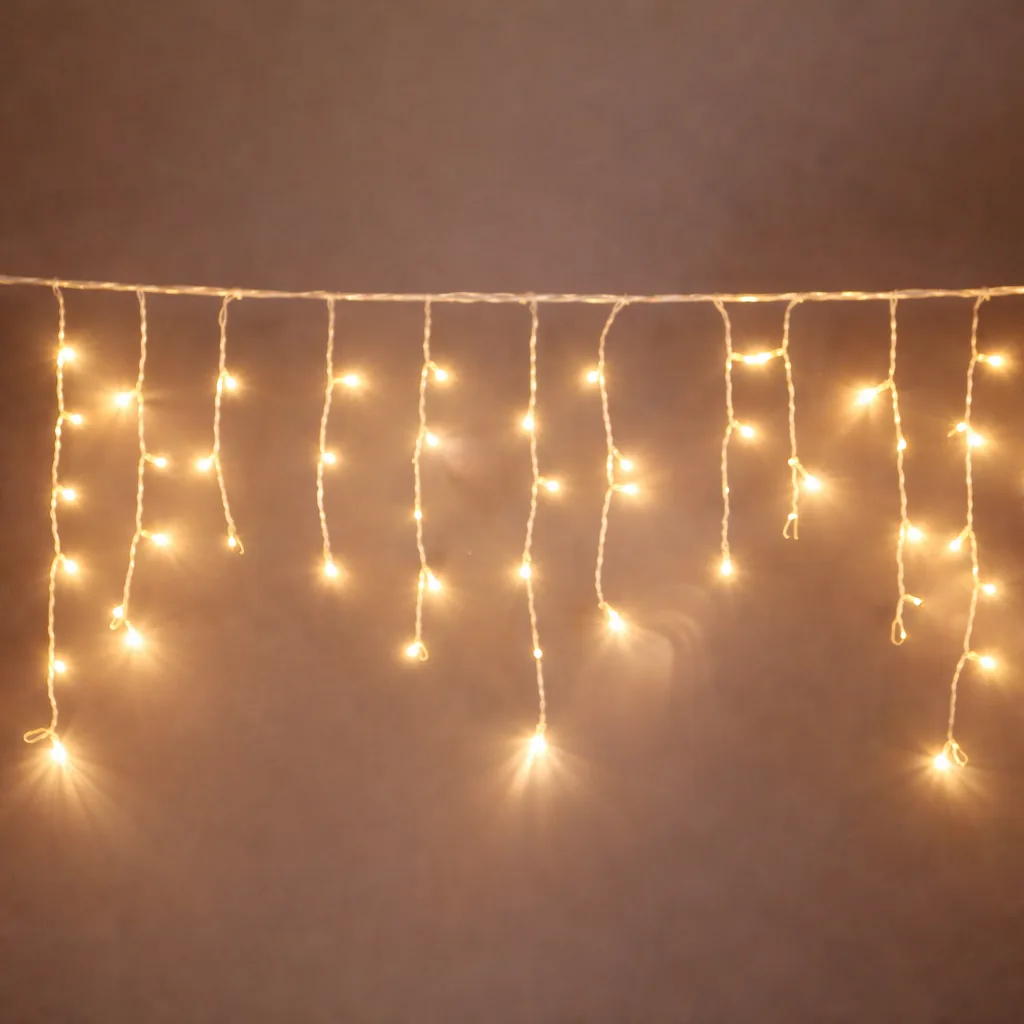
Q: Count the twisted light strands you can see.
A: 11